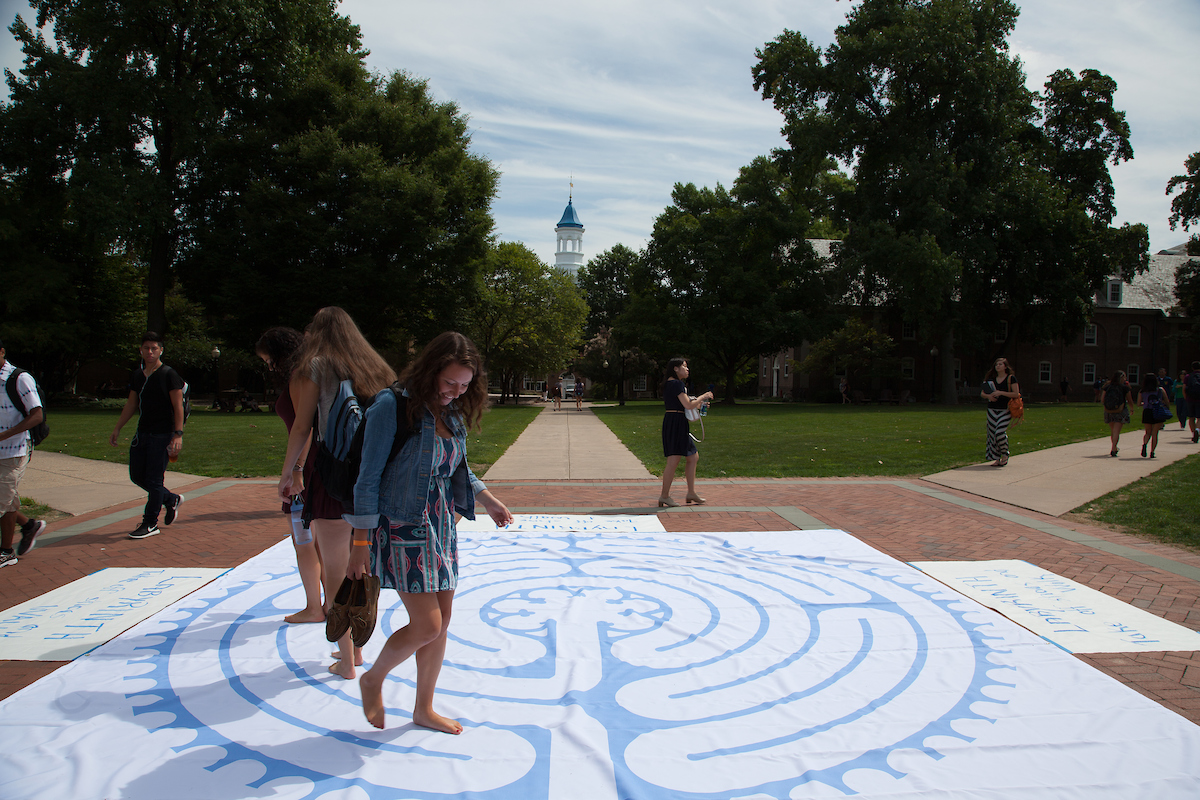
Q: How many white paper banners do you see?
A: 3